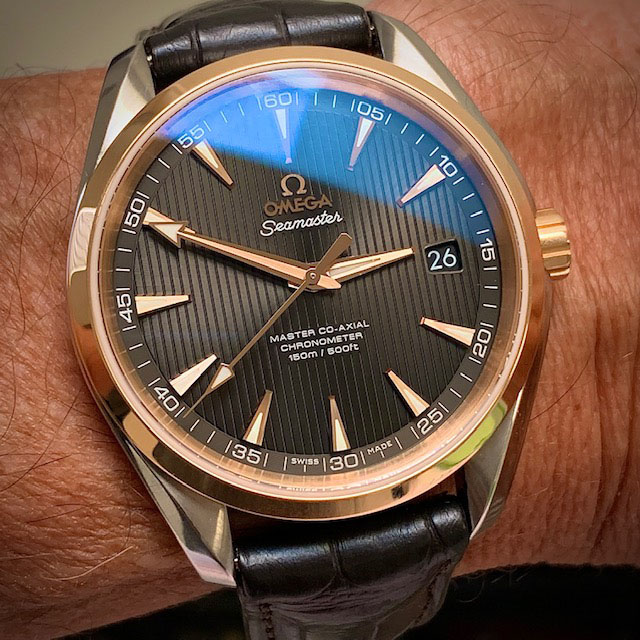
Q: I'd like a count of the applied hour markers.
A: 11